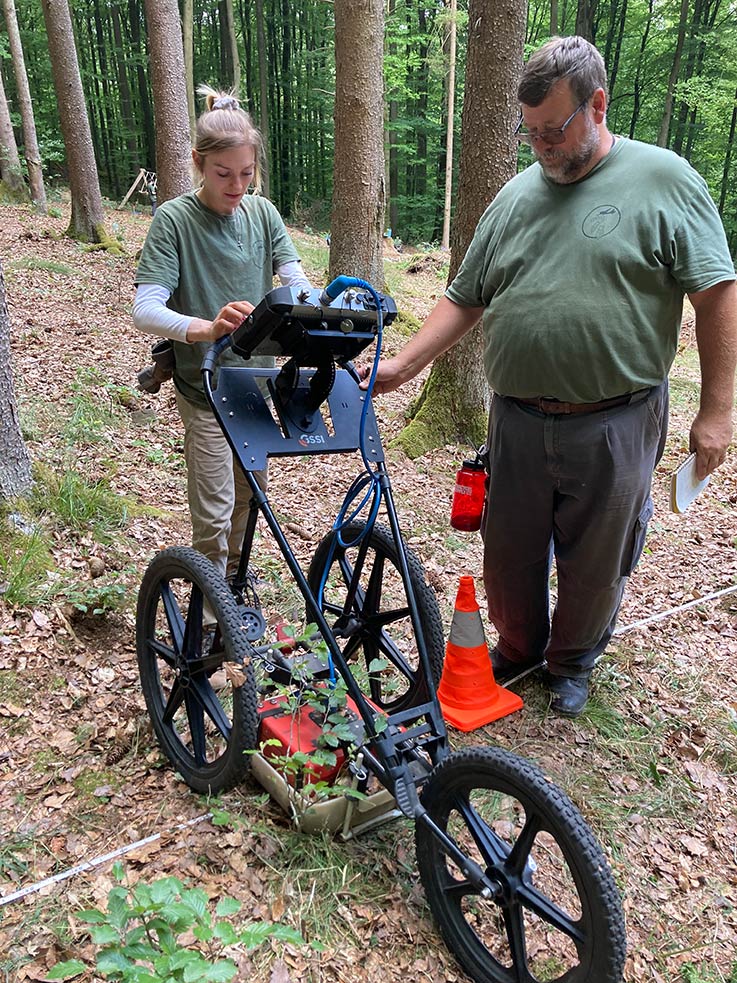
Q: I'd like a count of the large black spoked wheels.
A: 3